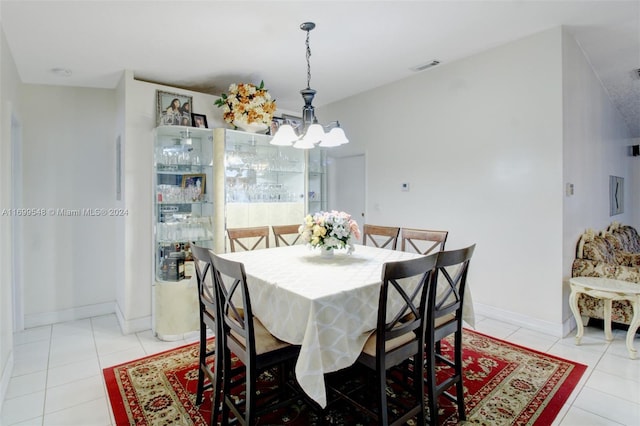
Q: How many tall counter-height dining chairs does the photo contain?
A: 8